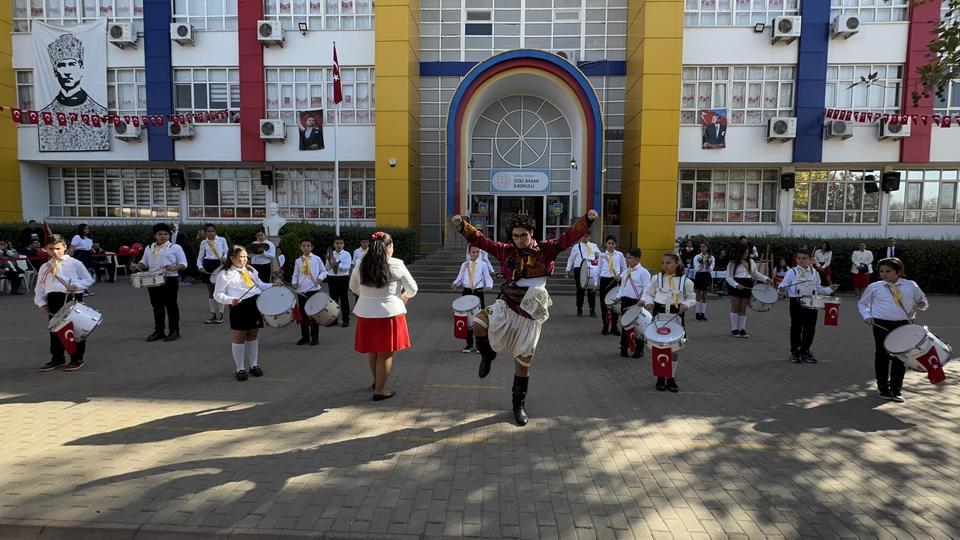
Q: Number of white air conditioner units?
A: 11